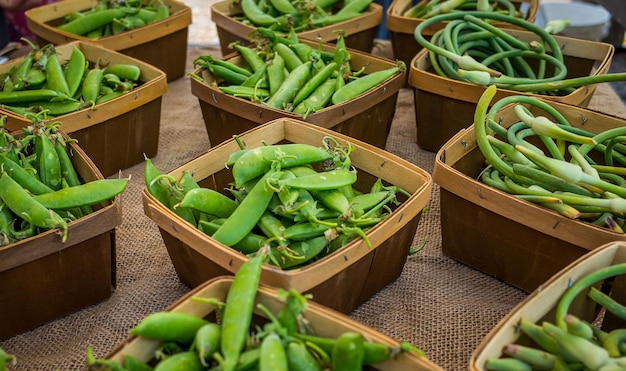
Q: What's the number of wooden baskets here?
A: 11